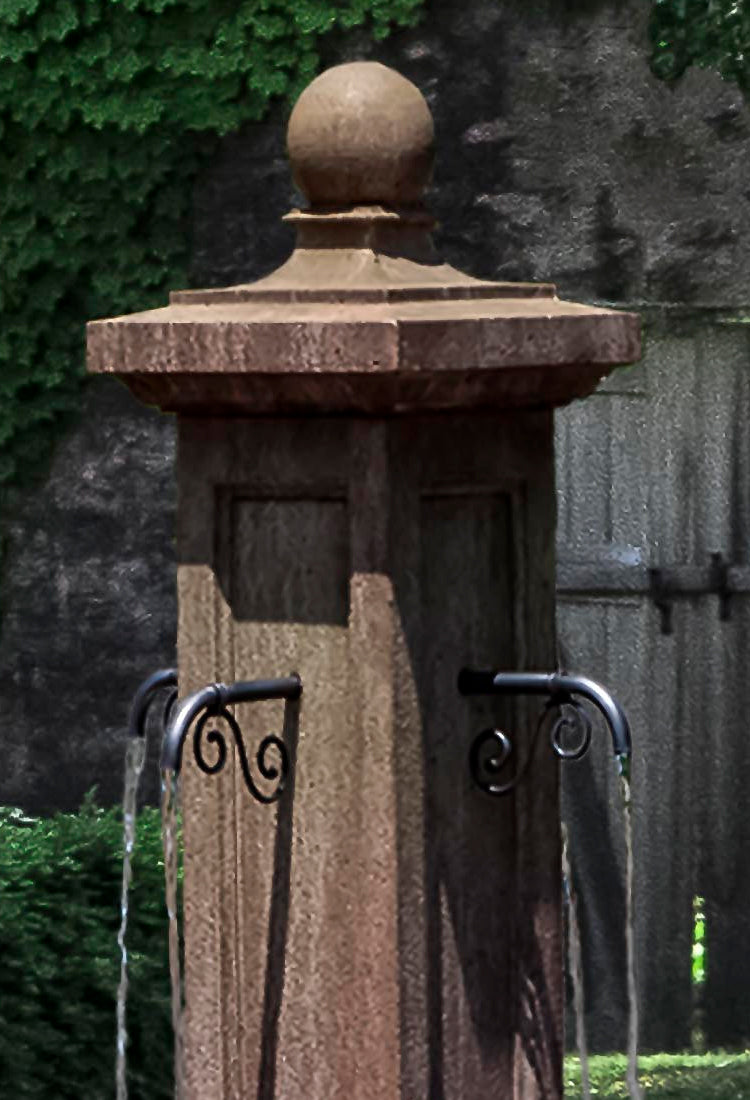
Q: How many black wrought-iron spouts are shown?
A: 3